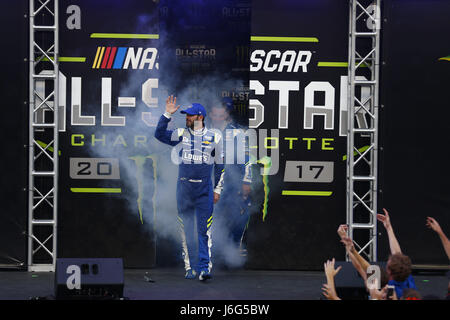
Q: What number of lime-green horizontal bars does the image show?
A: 6